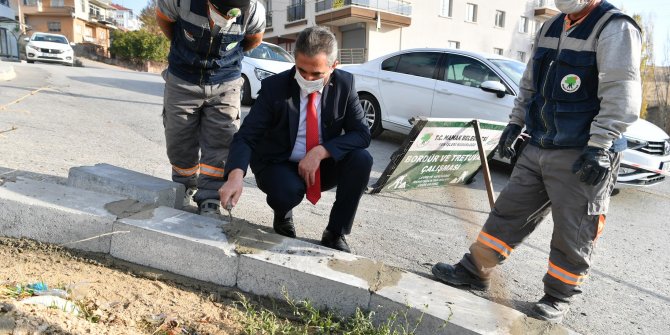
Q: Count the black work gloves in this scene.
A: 2